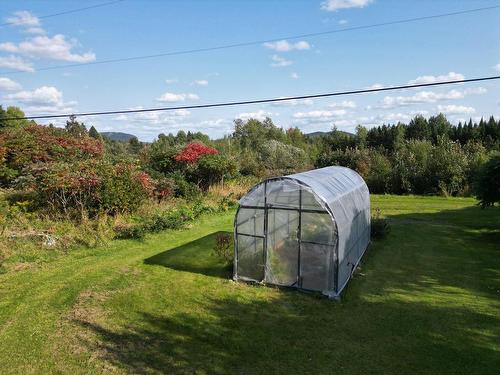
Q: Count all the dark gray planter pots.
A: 0